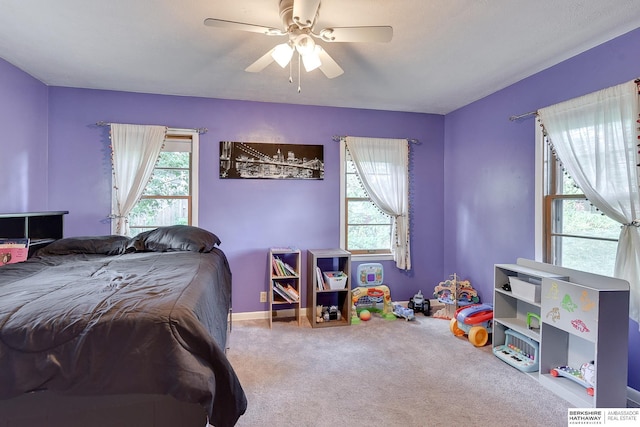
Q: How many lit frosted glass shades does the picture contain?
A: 3